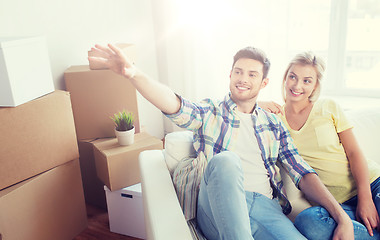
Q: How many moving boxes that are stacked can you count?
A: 8